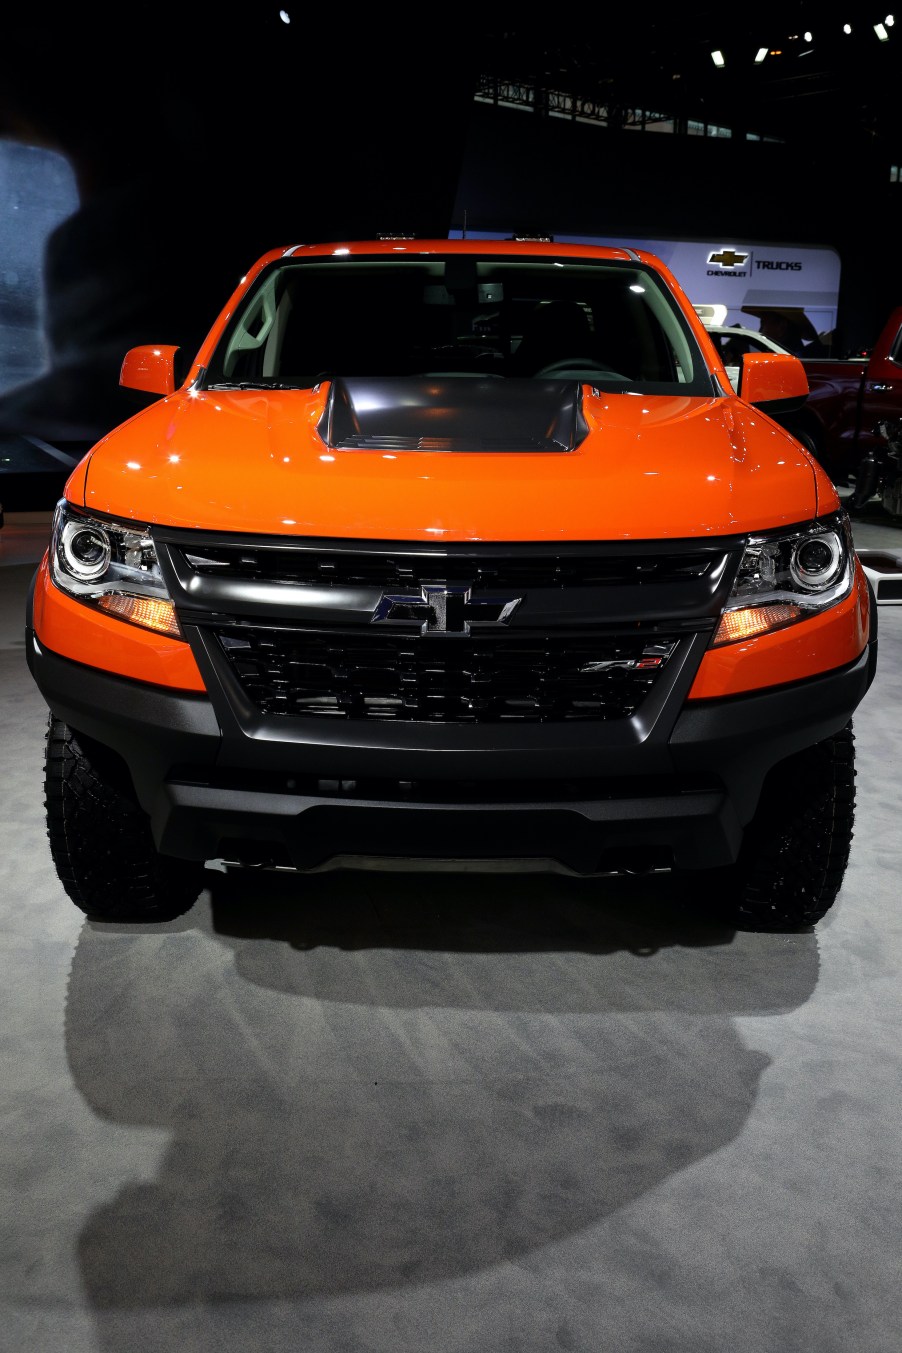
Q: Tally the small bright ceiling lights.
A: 7